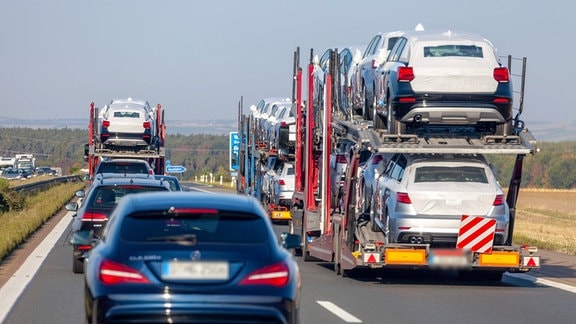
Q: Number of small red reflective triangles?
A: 2